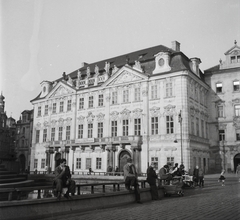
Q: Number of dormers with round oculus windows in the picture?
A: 2